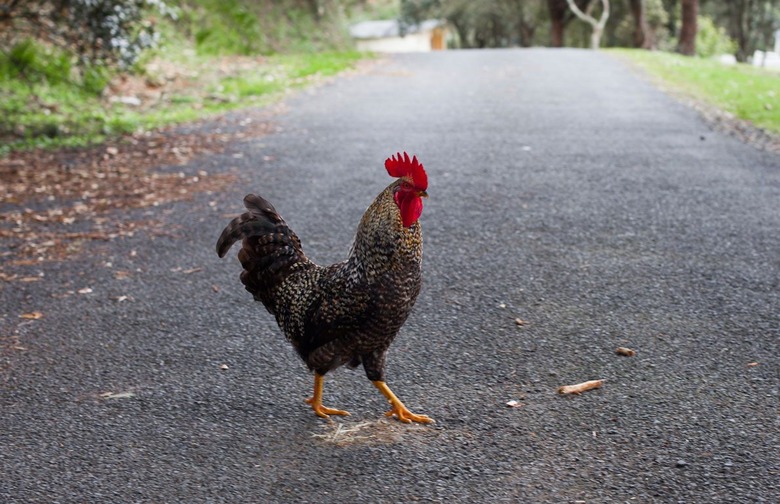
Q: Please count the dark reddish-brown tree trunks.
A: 3